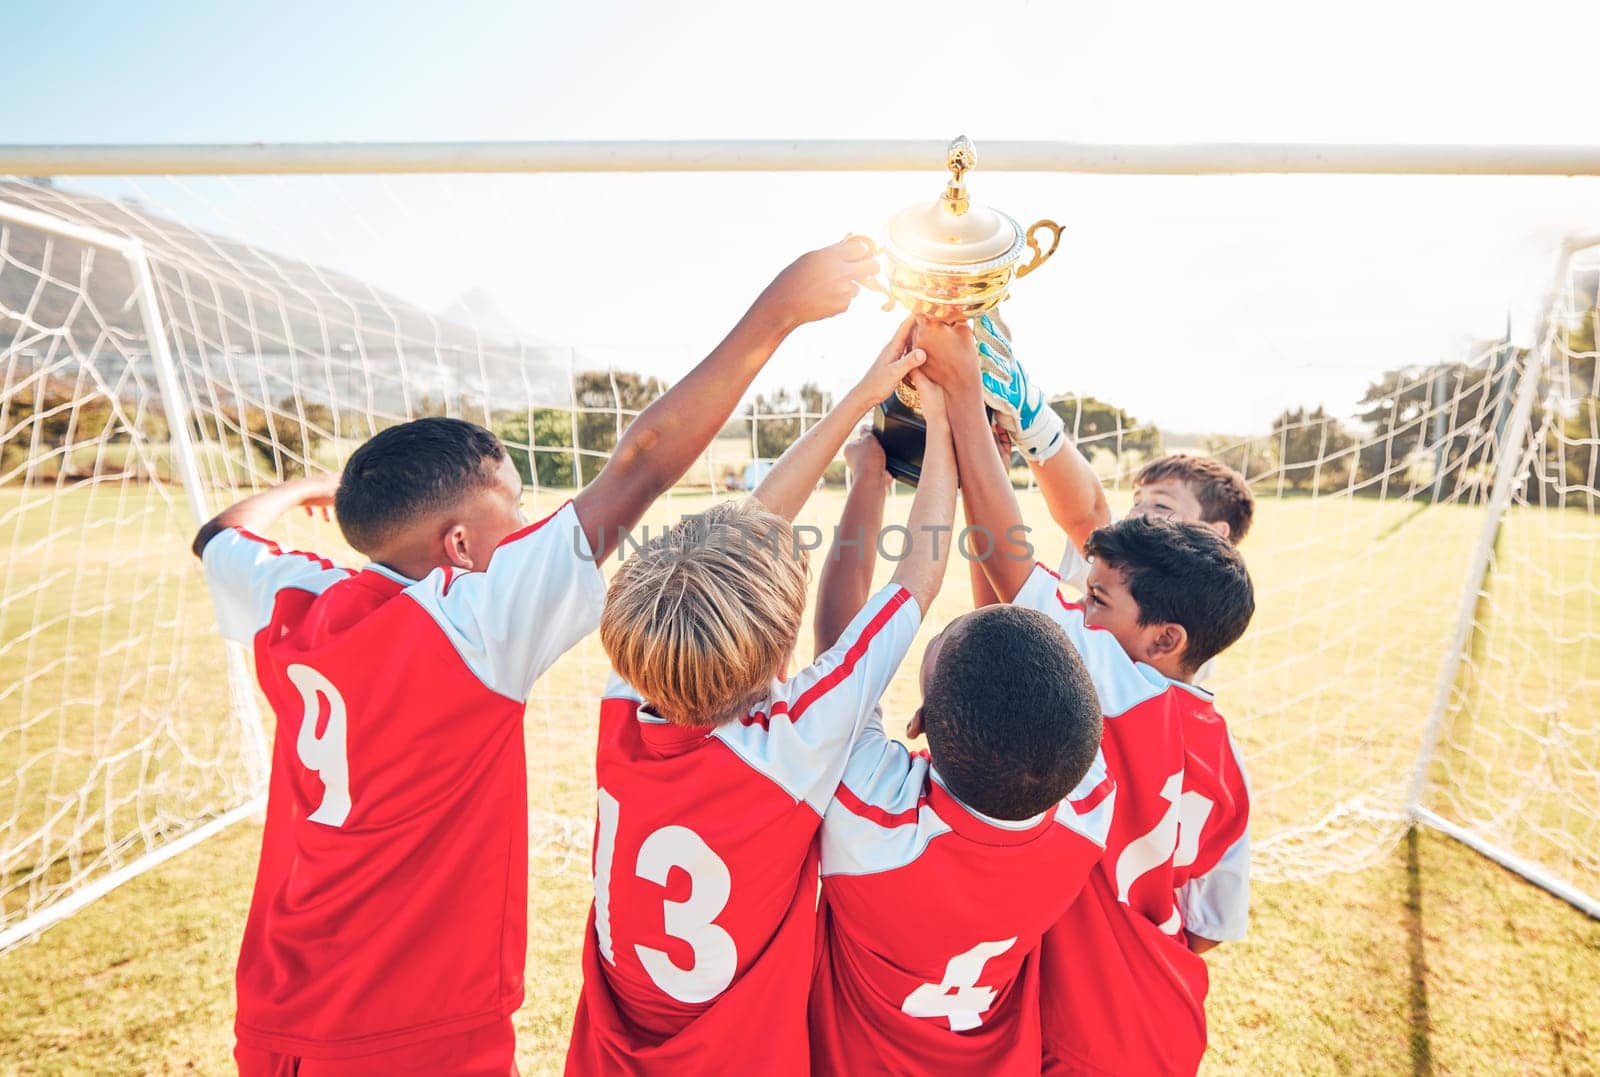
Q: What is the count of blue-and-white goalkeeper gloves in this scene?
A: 1